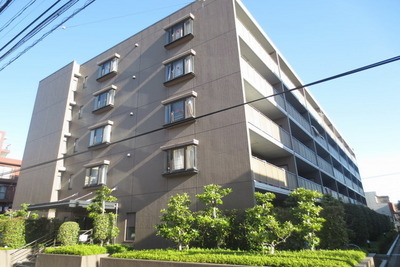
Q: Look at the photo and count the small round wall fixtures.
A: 4